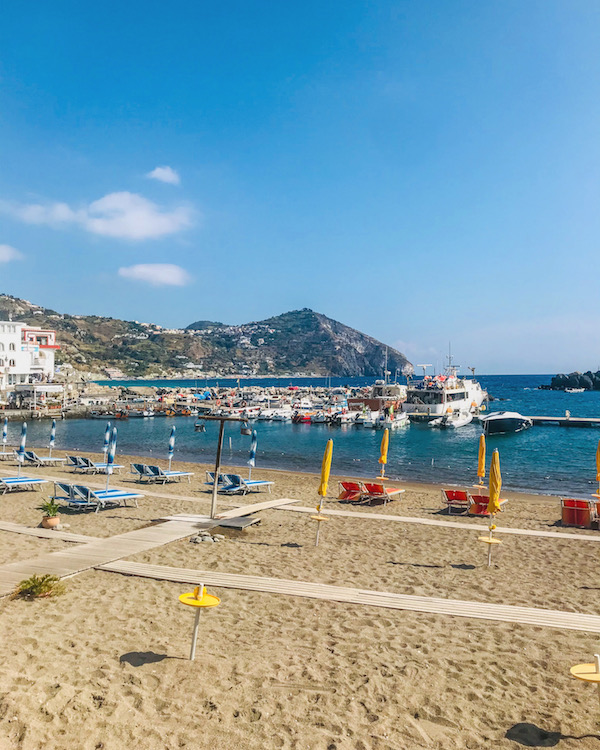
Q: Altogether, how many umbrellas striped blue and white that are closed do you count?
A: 7